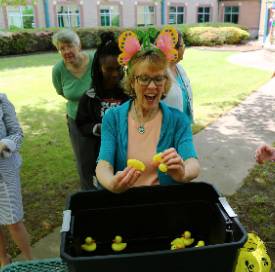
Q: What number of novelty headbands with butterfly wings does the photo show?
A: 1